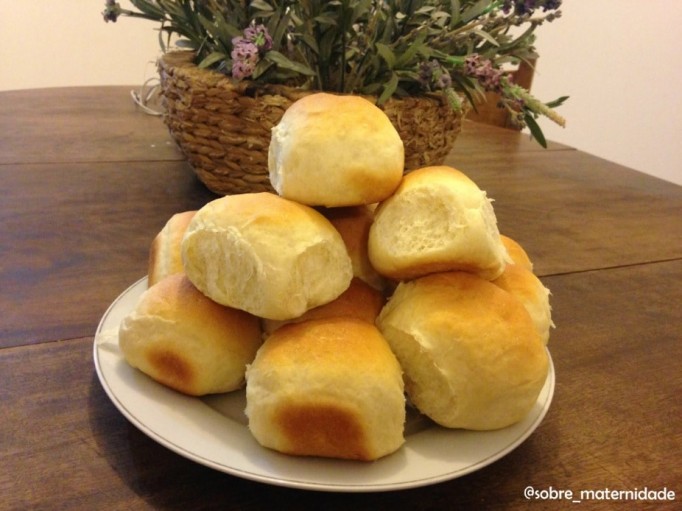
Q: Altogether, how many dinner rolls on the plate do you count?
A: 11